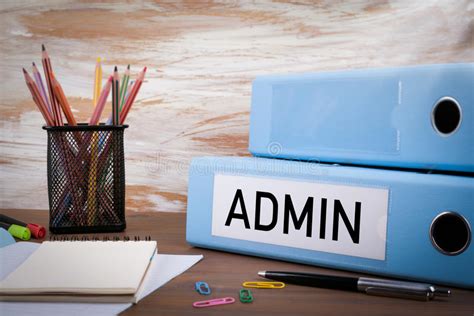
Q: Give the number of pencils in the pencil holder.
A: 10